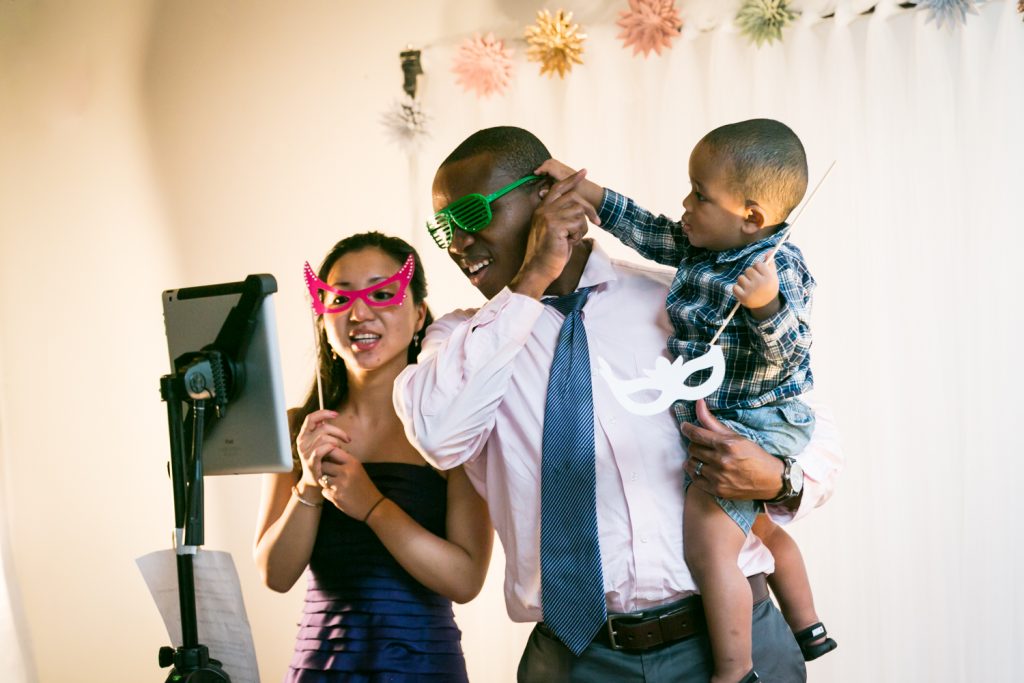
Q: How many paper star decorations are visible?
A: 6